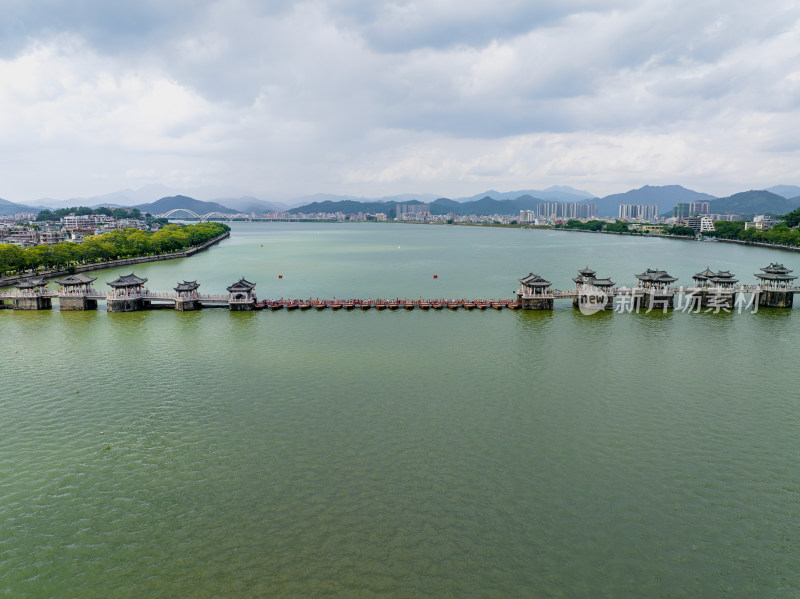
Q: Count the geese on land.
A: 0